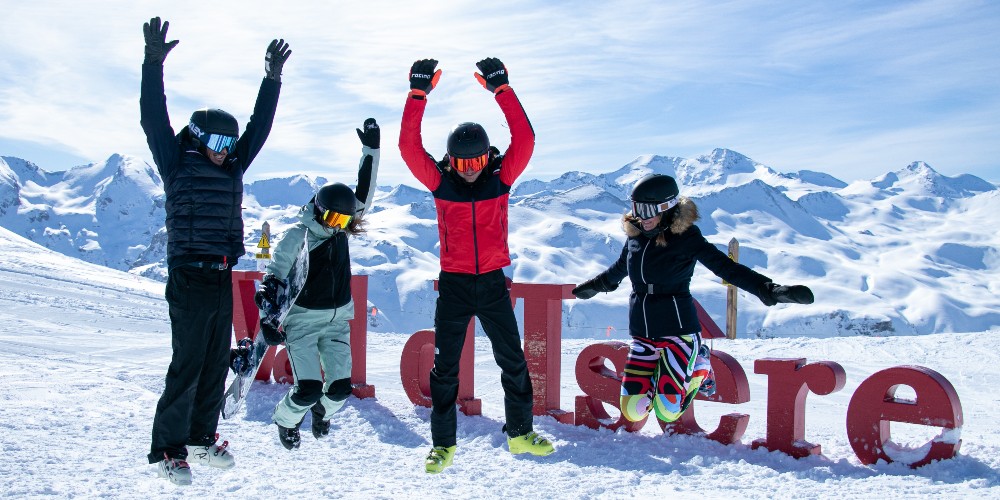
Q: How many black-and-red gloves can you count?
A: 2